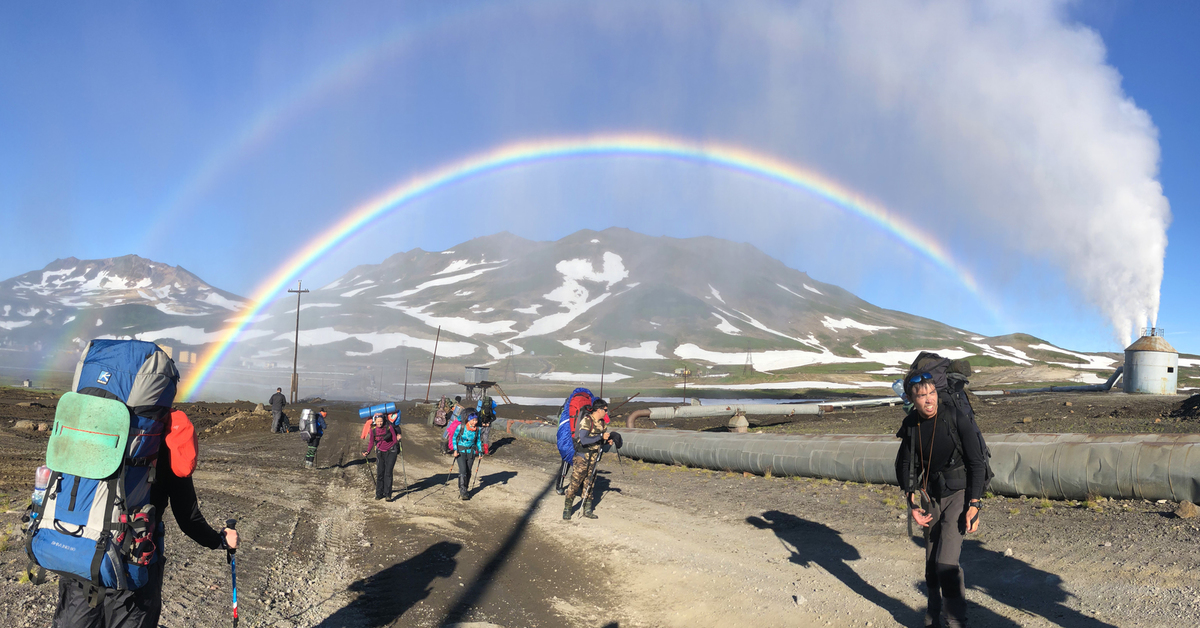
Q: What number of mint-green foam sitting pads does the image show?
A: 1